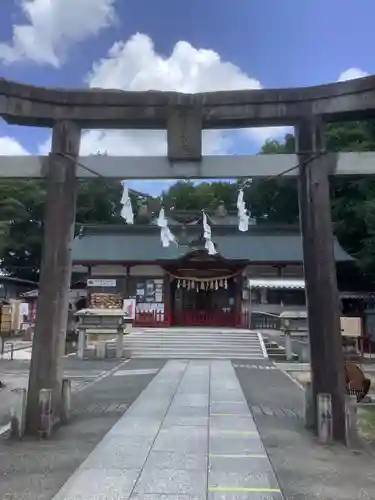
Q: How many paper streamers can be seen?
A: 4